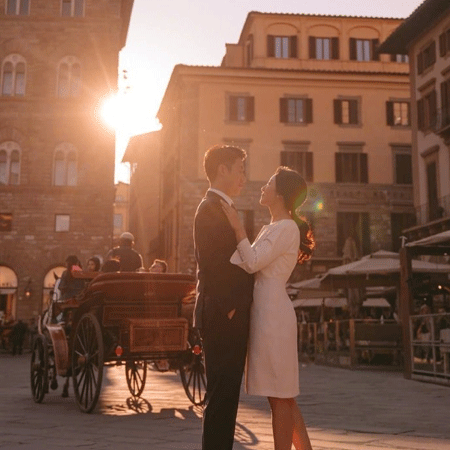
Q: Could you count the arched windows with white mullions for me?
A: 4